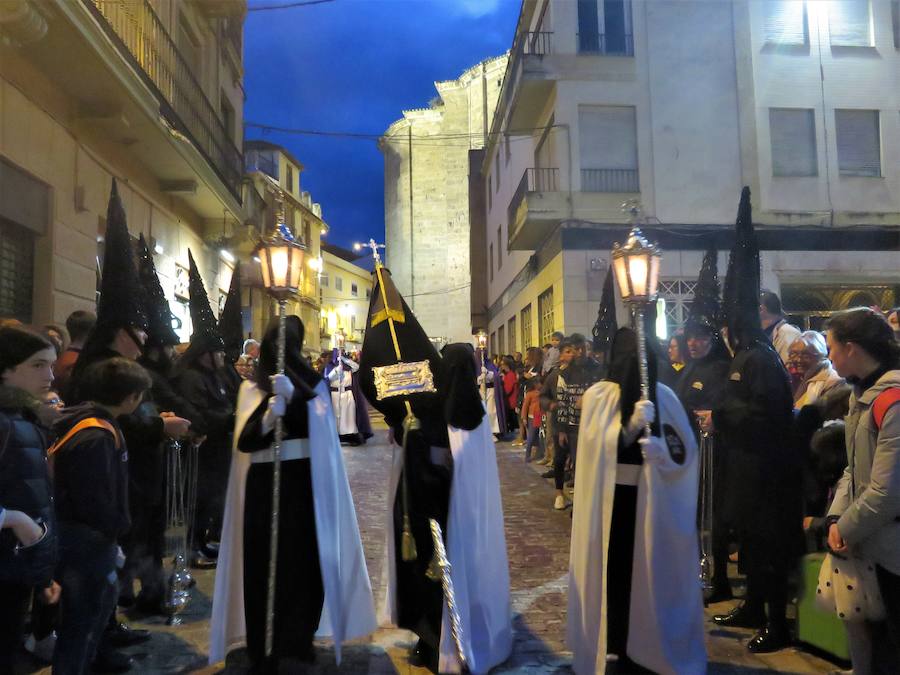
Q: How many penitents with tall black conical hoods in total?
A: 7